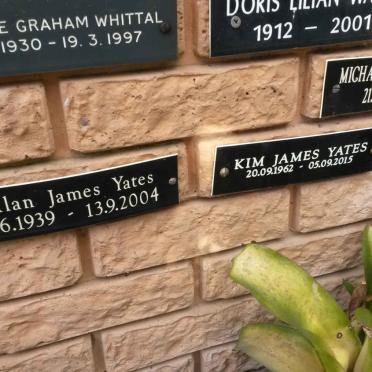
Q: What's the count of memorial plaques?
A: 5